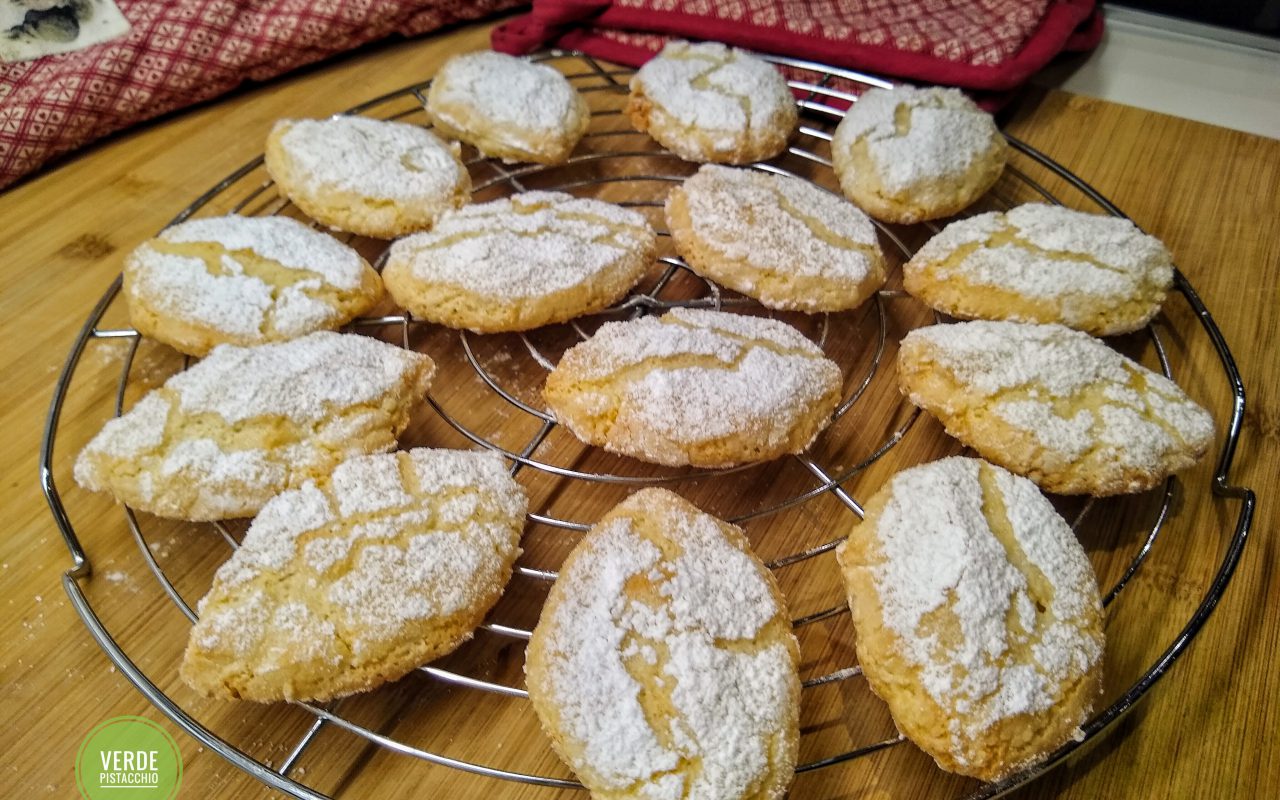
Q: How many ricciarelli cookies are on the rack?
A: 14